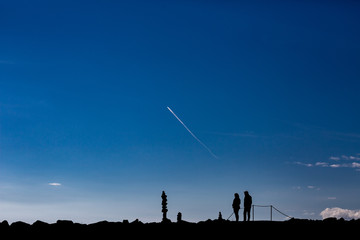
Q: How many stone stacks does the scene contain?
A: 3